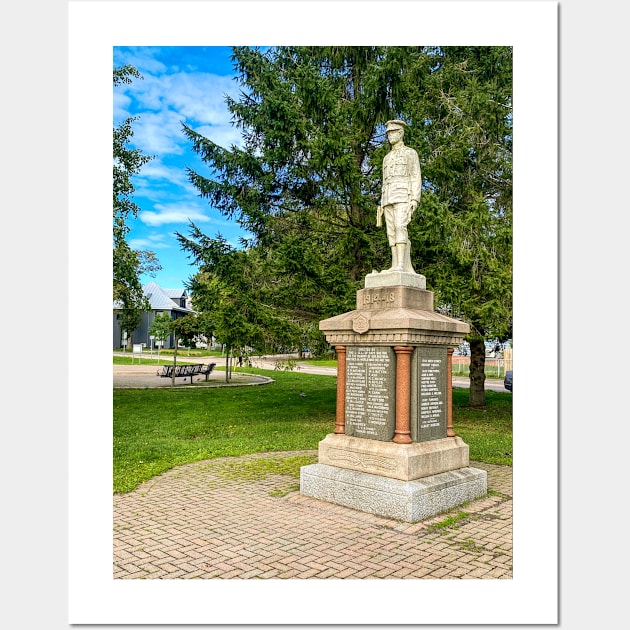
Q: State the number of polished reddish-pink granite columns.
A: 3